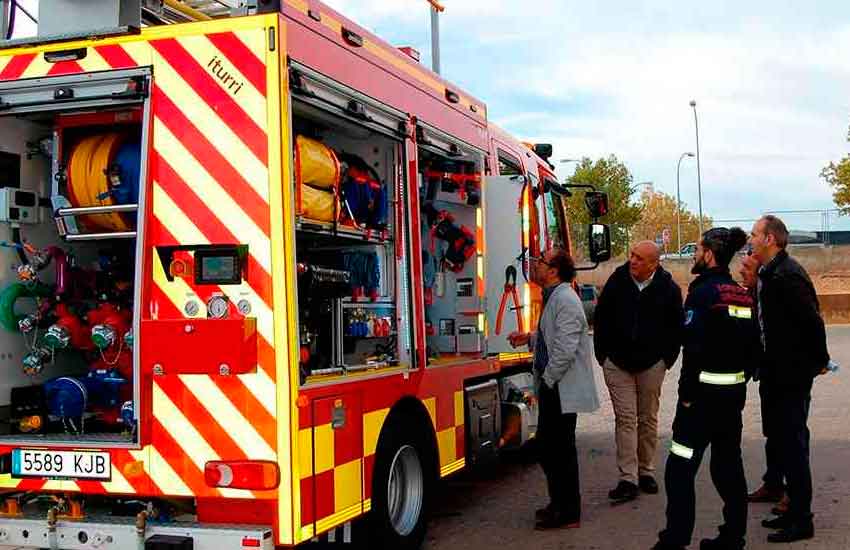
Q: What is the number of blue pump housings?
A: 1